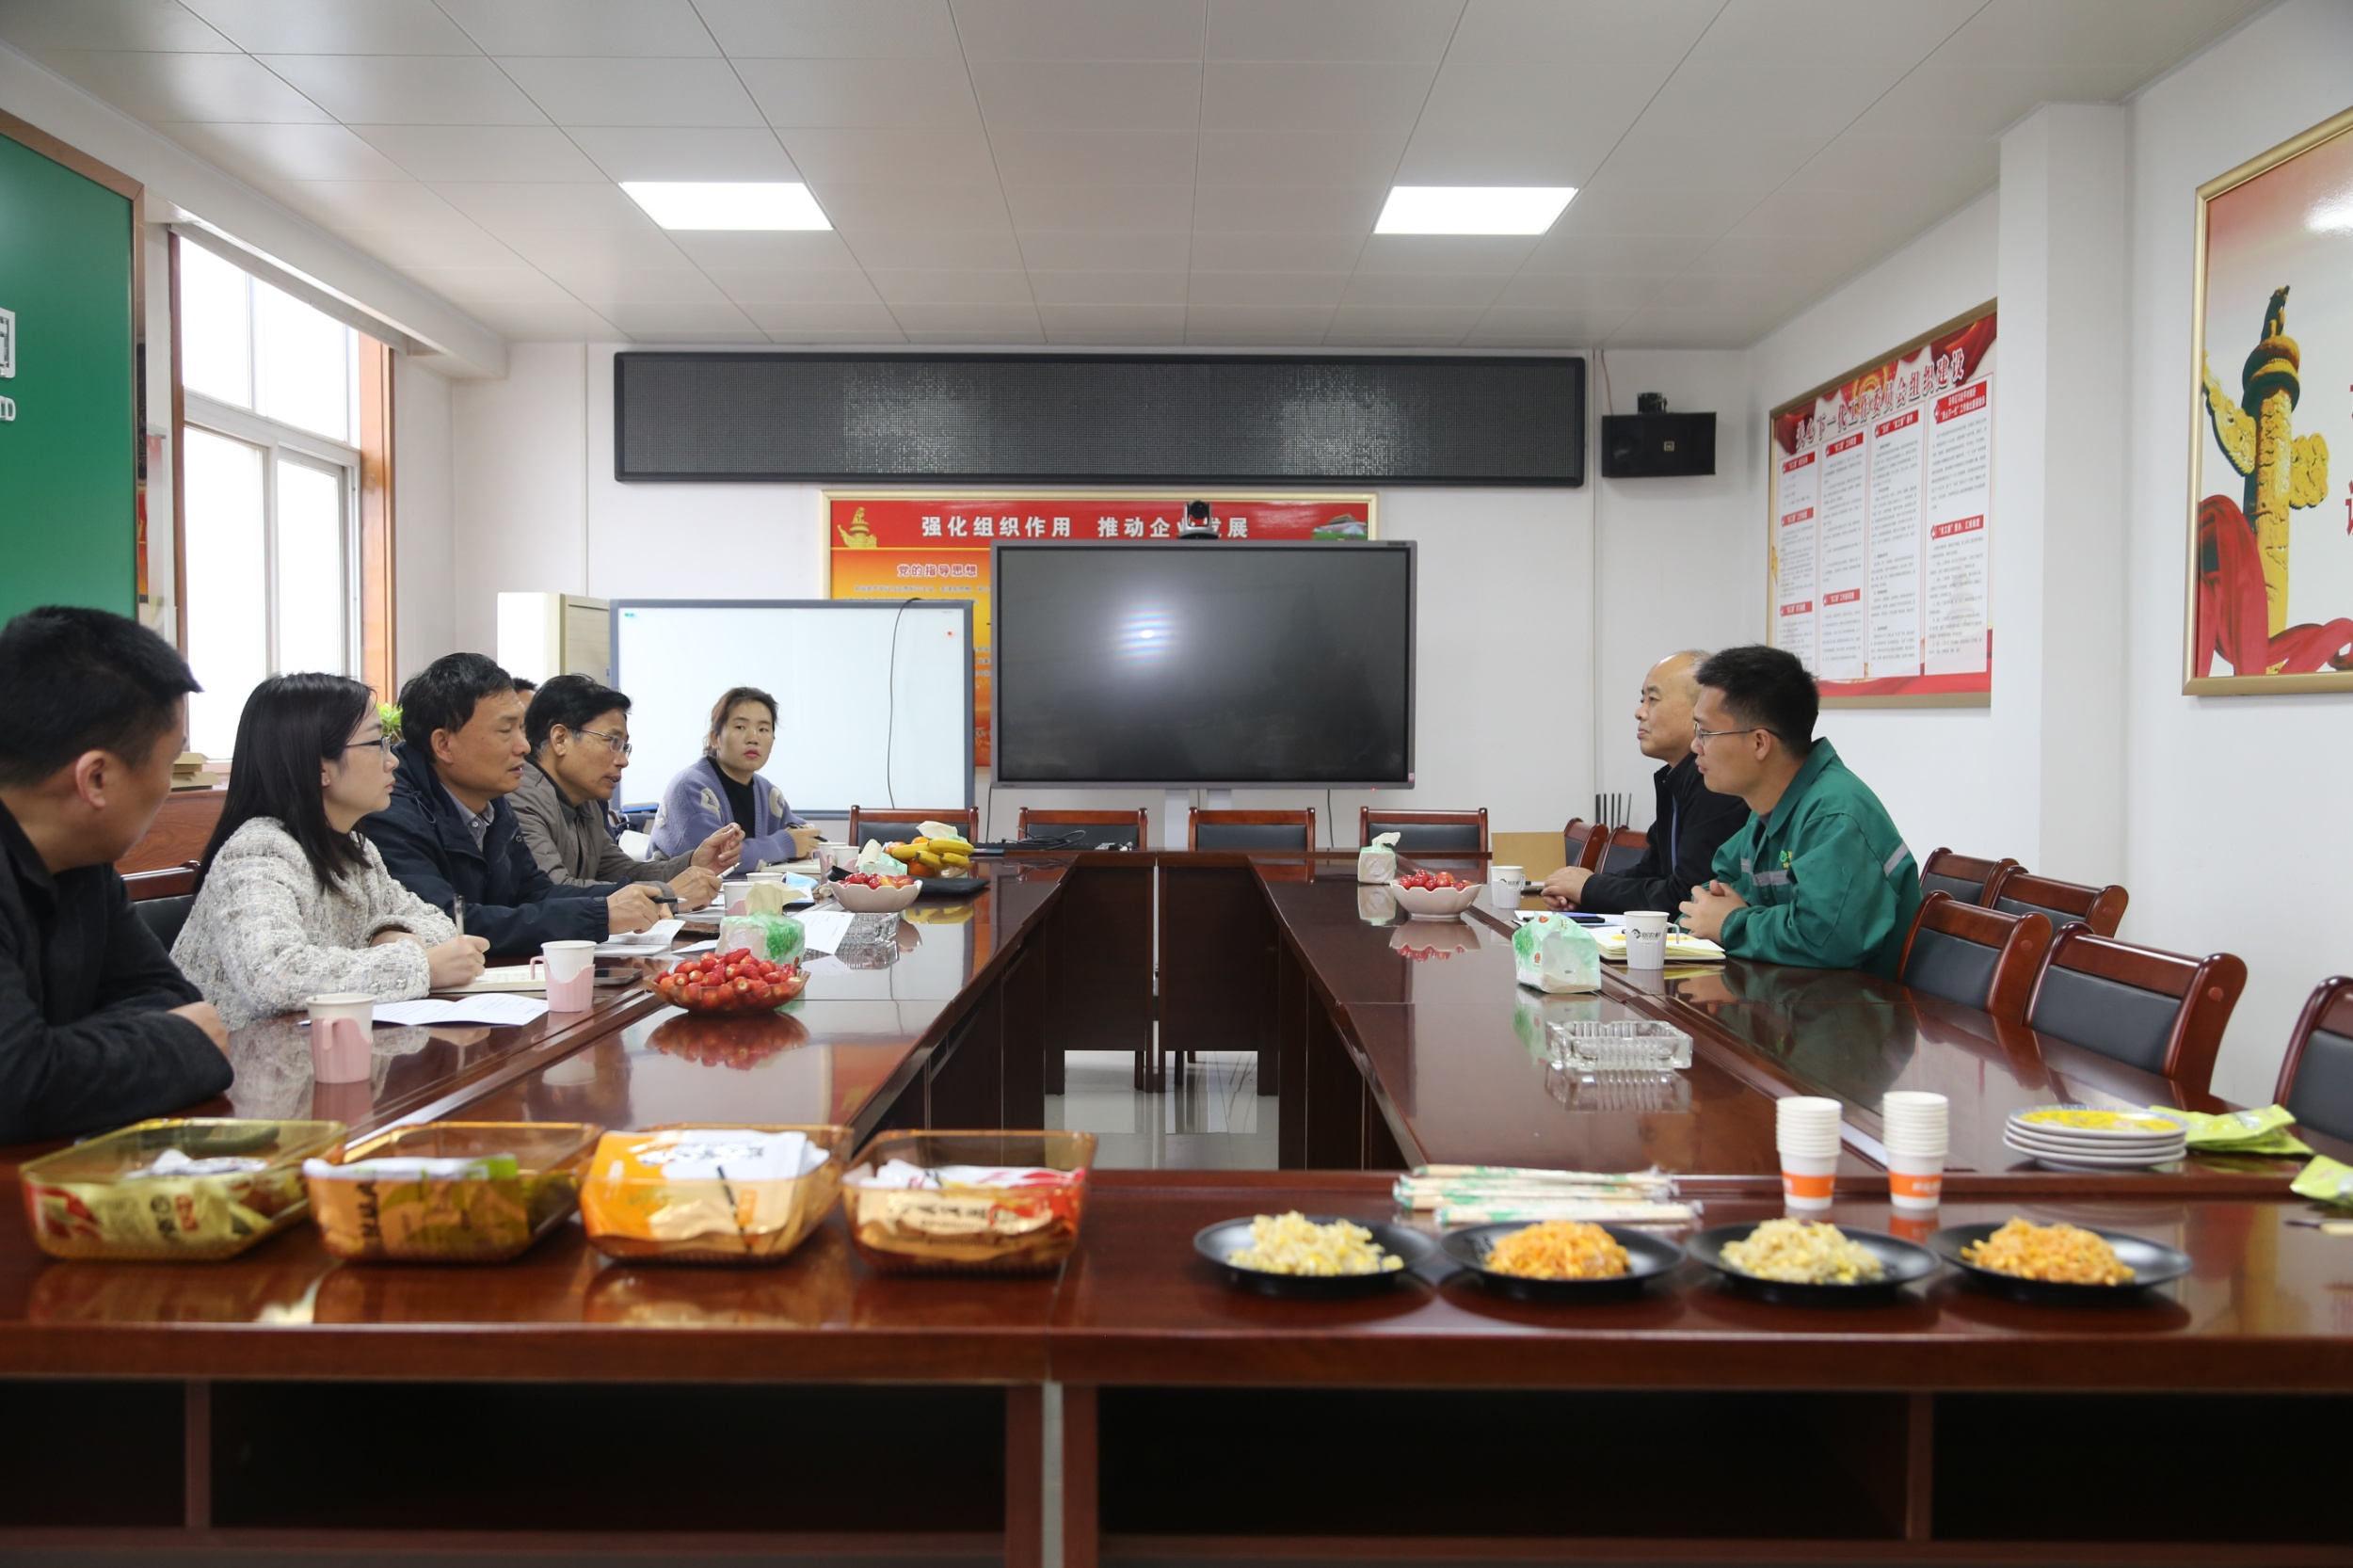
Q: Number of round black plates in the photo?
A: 4